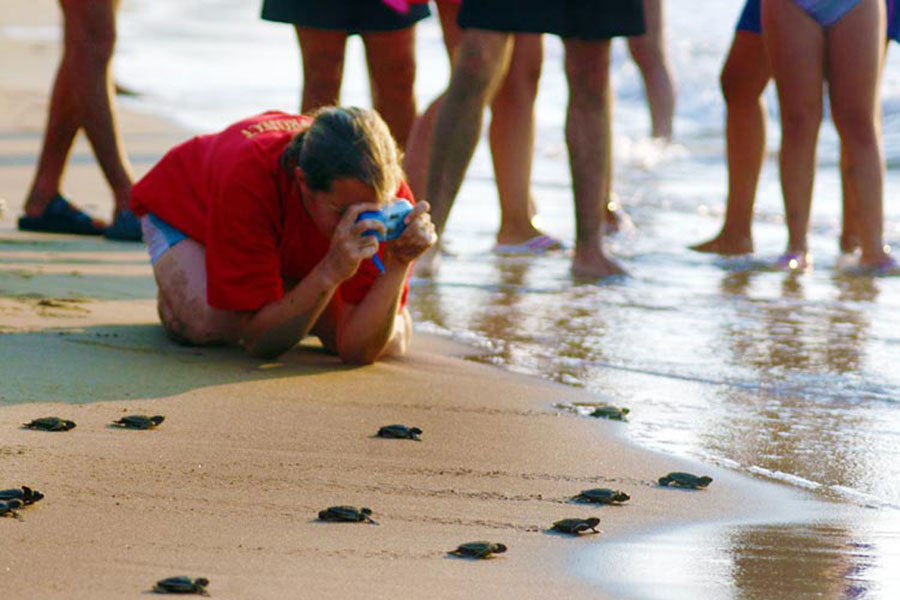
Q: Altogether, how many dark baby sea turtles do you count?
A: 12